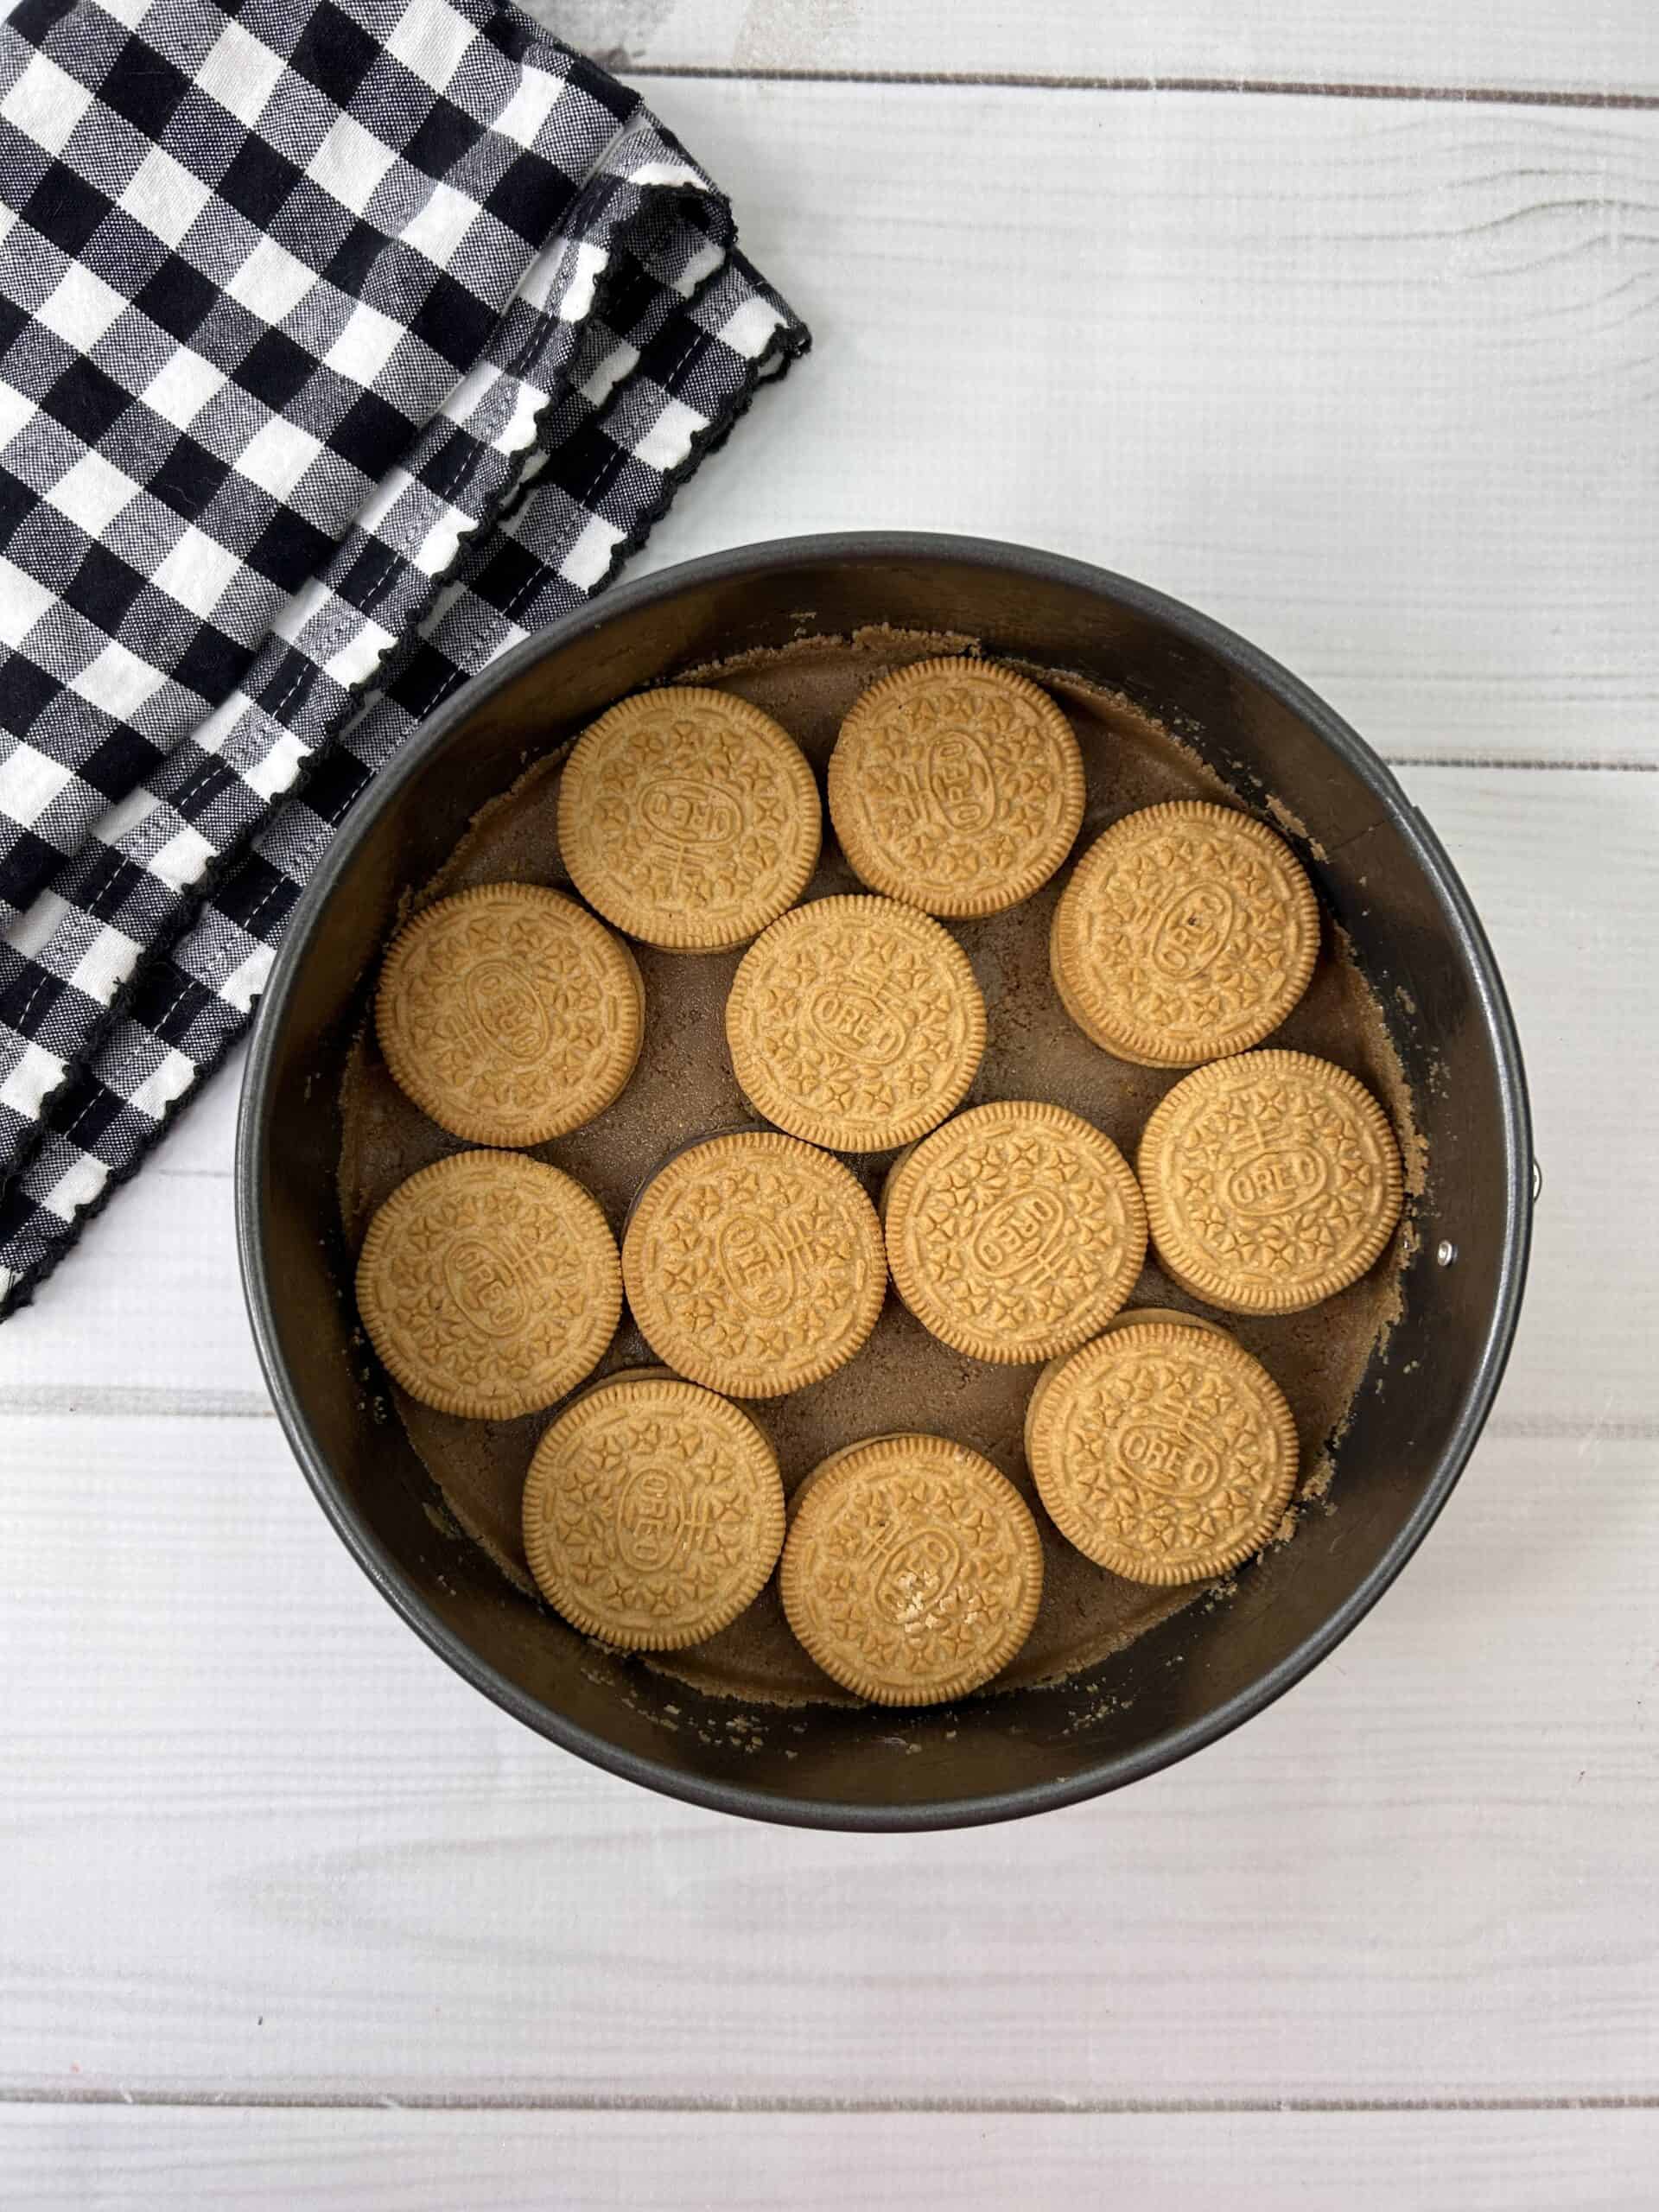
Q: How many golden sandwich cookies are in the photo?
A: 12